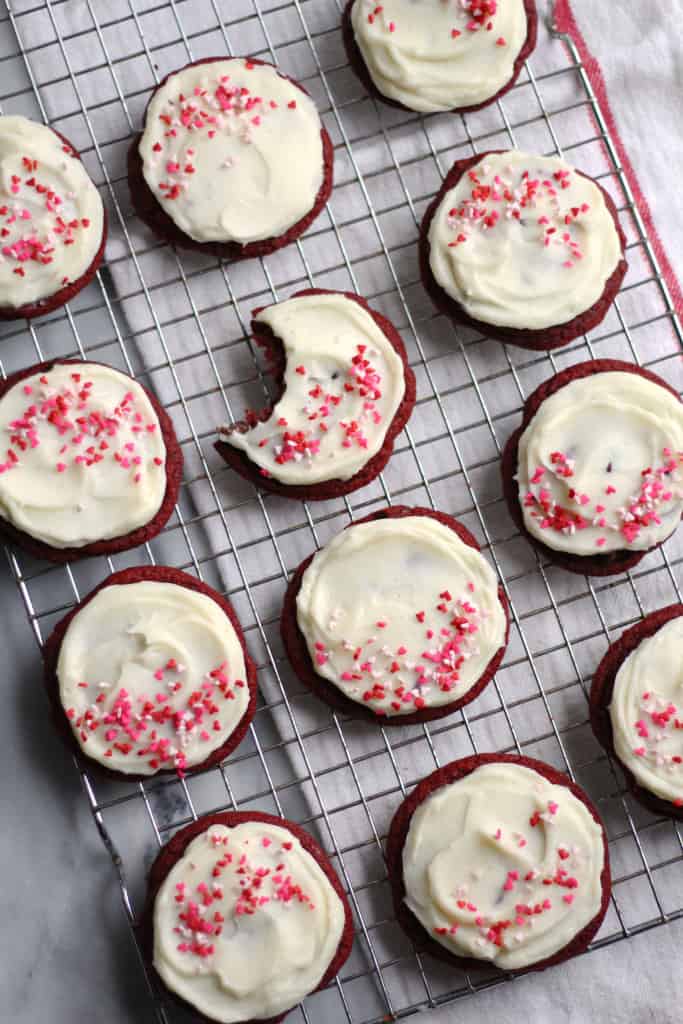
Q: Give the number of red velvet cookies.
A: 12